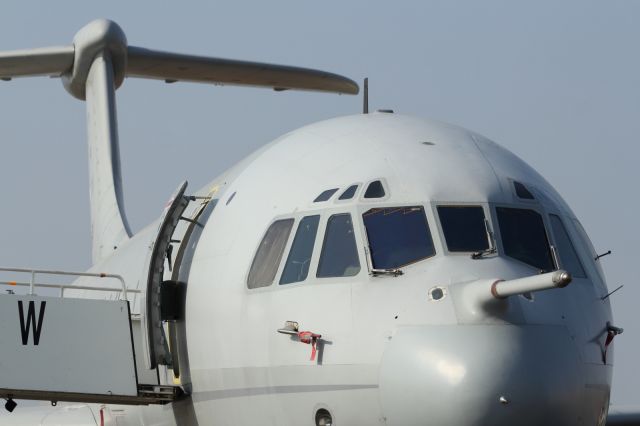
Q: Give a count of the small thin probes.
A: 2